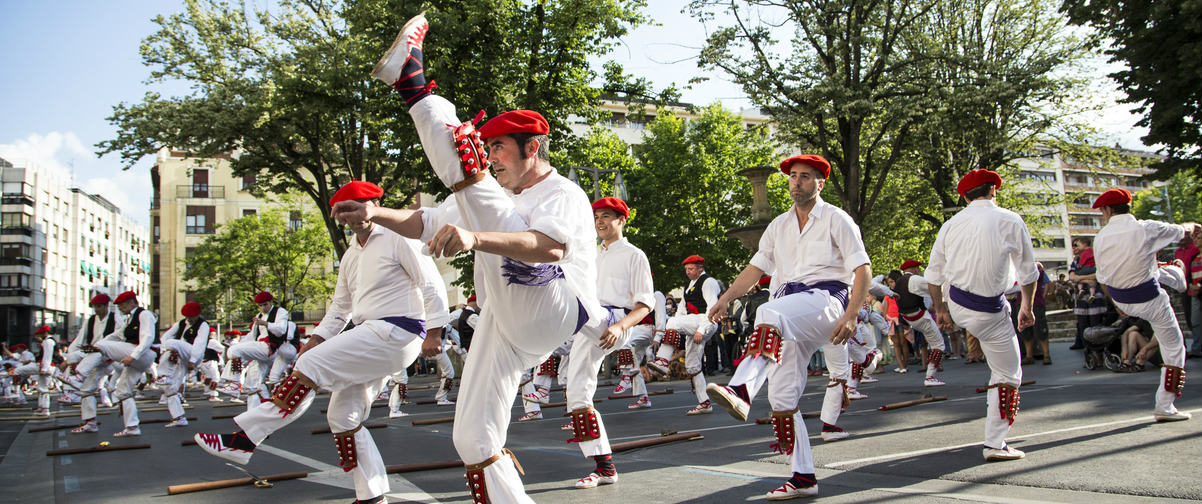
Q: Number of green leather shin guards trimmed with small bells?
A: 0